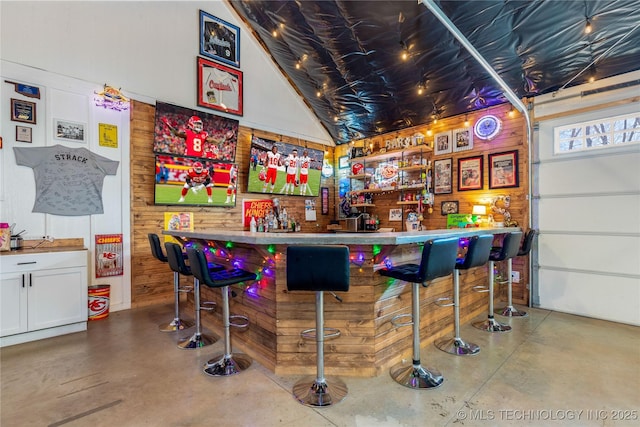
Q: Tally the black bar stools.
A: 8